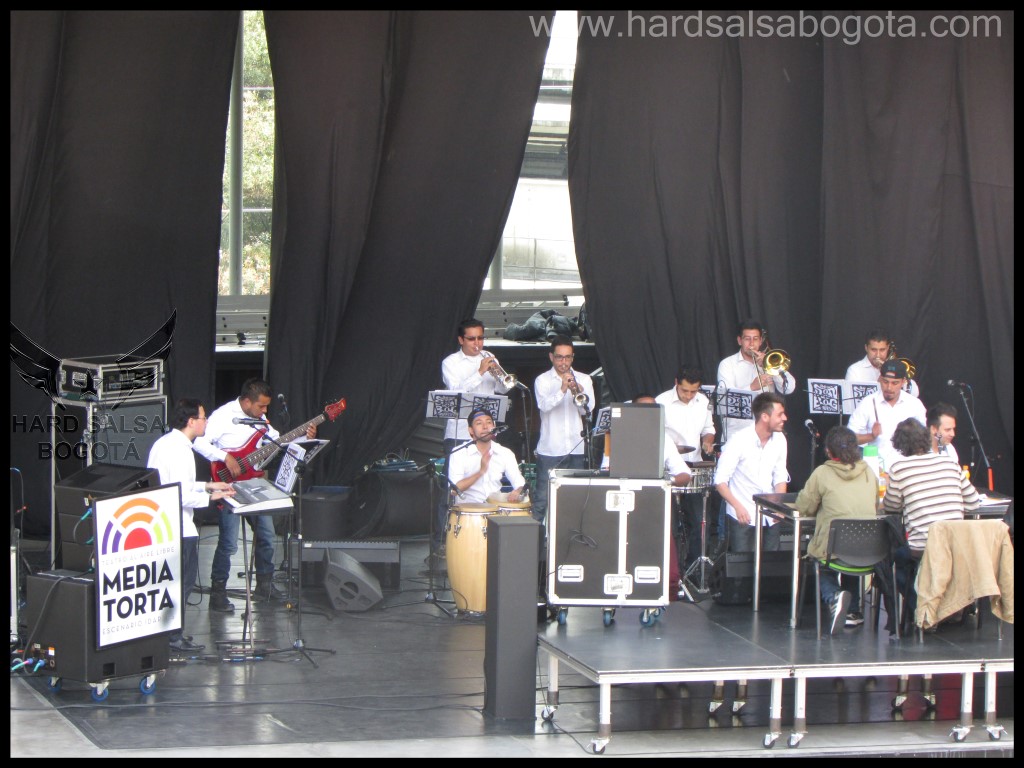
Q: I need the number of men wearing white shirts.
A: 12